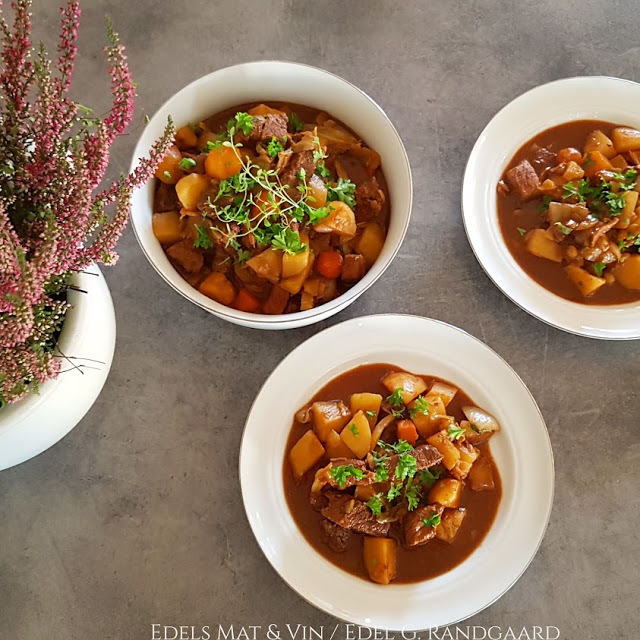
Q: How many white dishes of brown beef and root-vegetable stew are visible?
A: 3